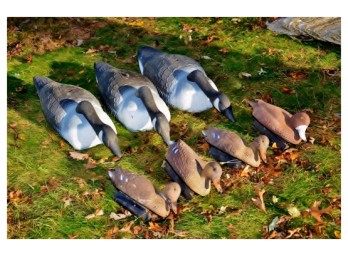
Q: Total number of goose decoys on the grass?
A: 3